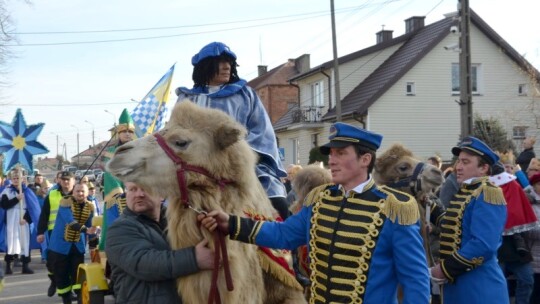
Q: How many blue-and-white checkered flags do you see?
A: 1